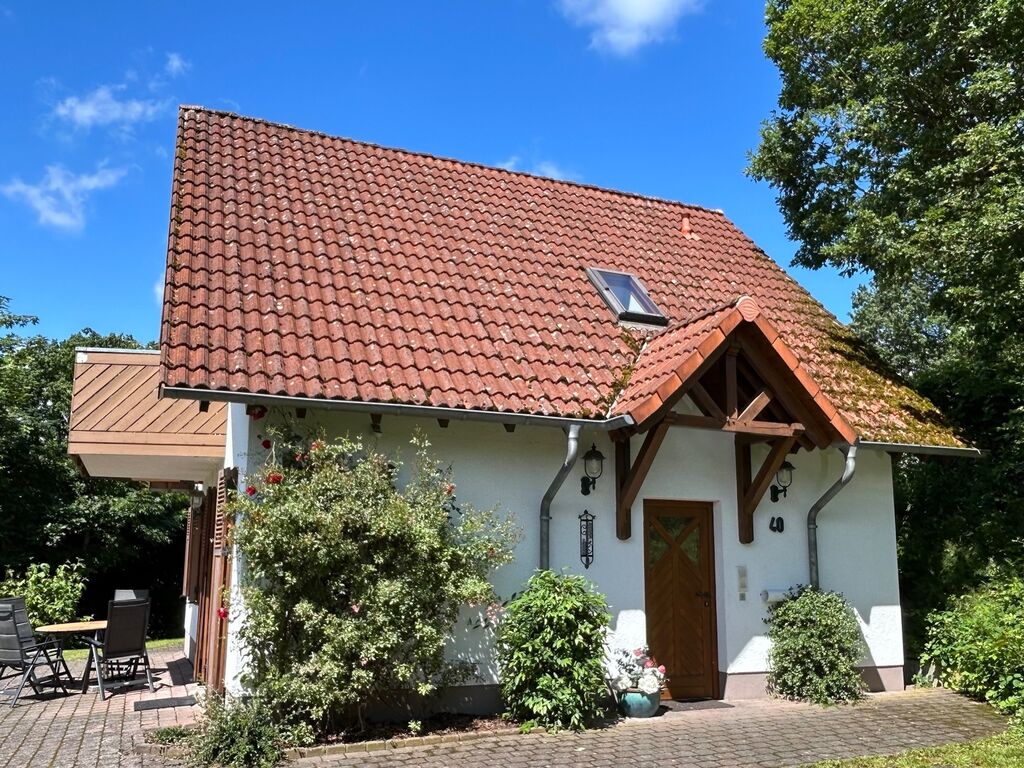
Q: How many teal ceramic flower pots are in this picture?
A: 1